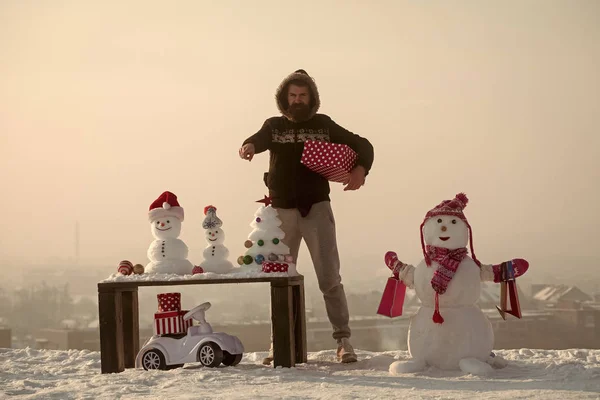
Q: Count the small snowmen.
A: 2